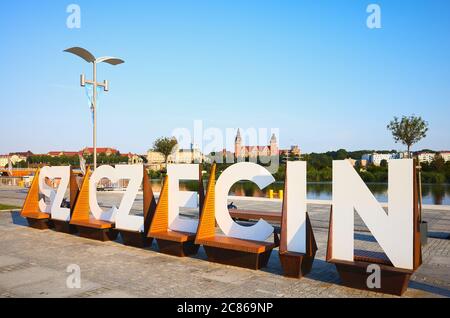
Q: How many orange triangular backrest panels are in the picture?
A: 4